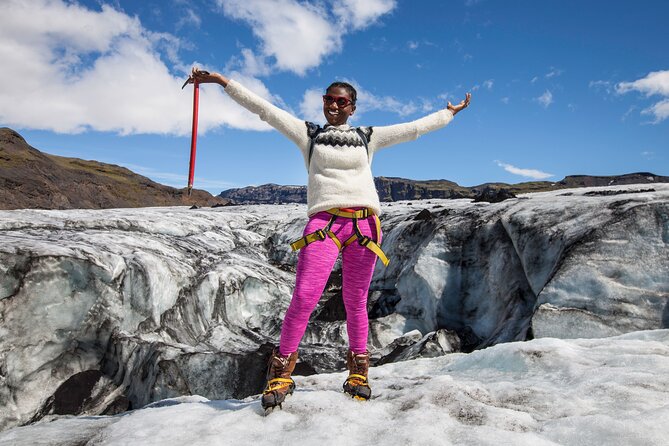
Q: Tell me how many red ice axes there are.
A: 1